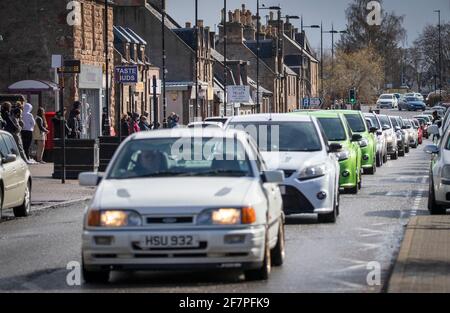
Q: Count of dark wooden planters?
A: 2